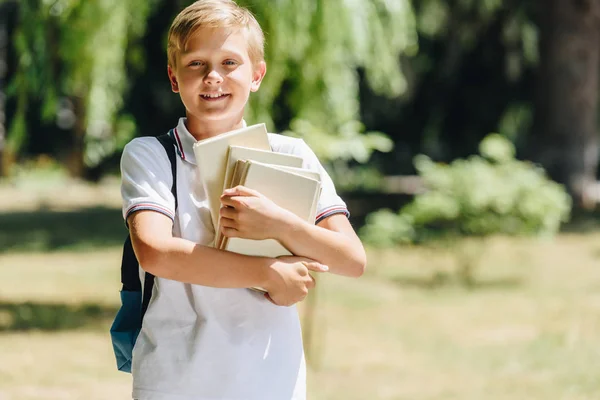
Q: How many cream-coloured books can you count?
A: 4